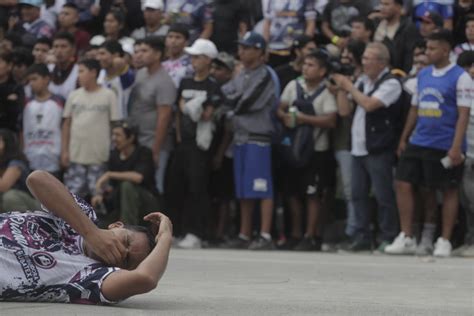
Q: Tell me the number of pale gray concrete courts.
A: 1